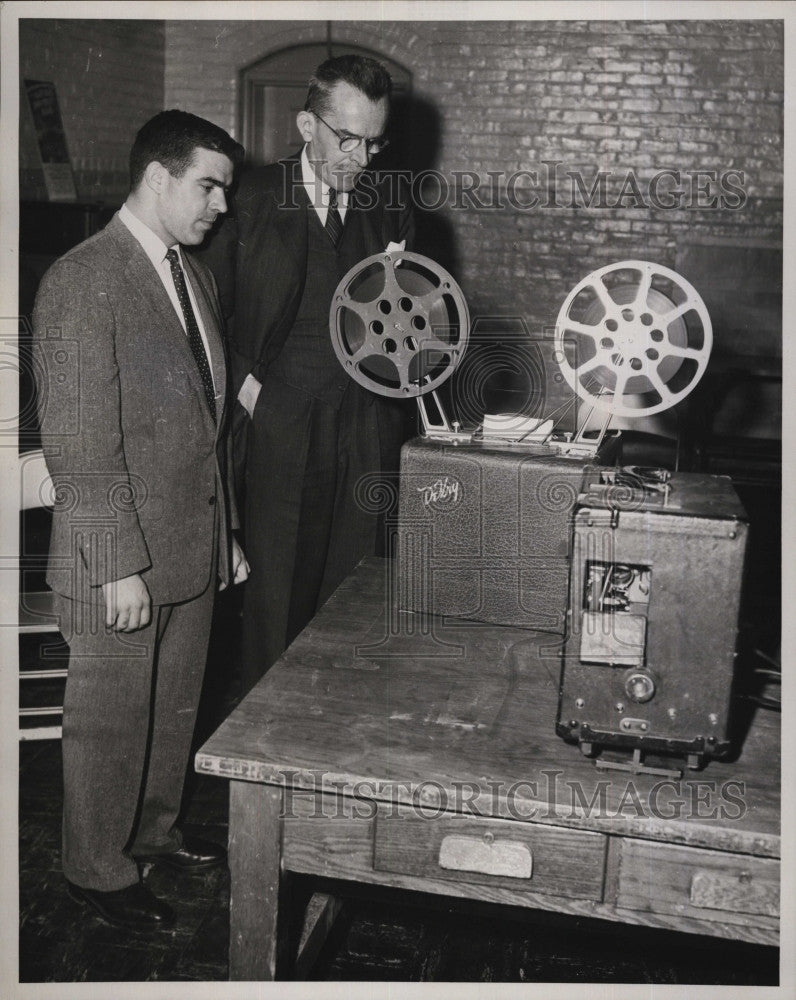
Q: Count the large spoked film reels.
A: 2